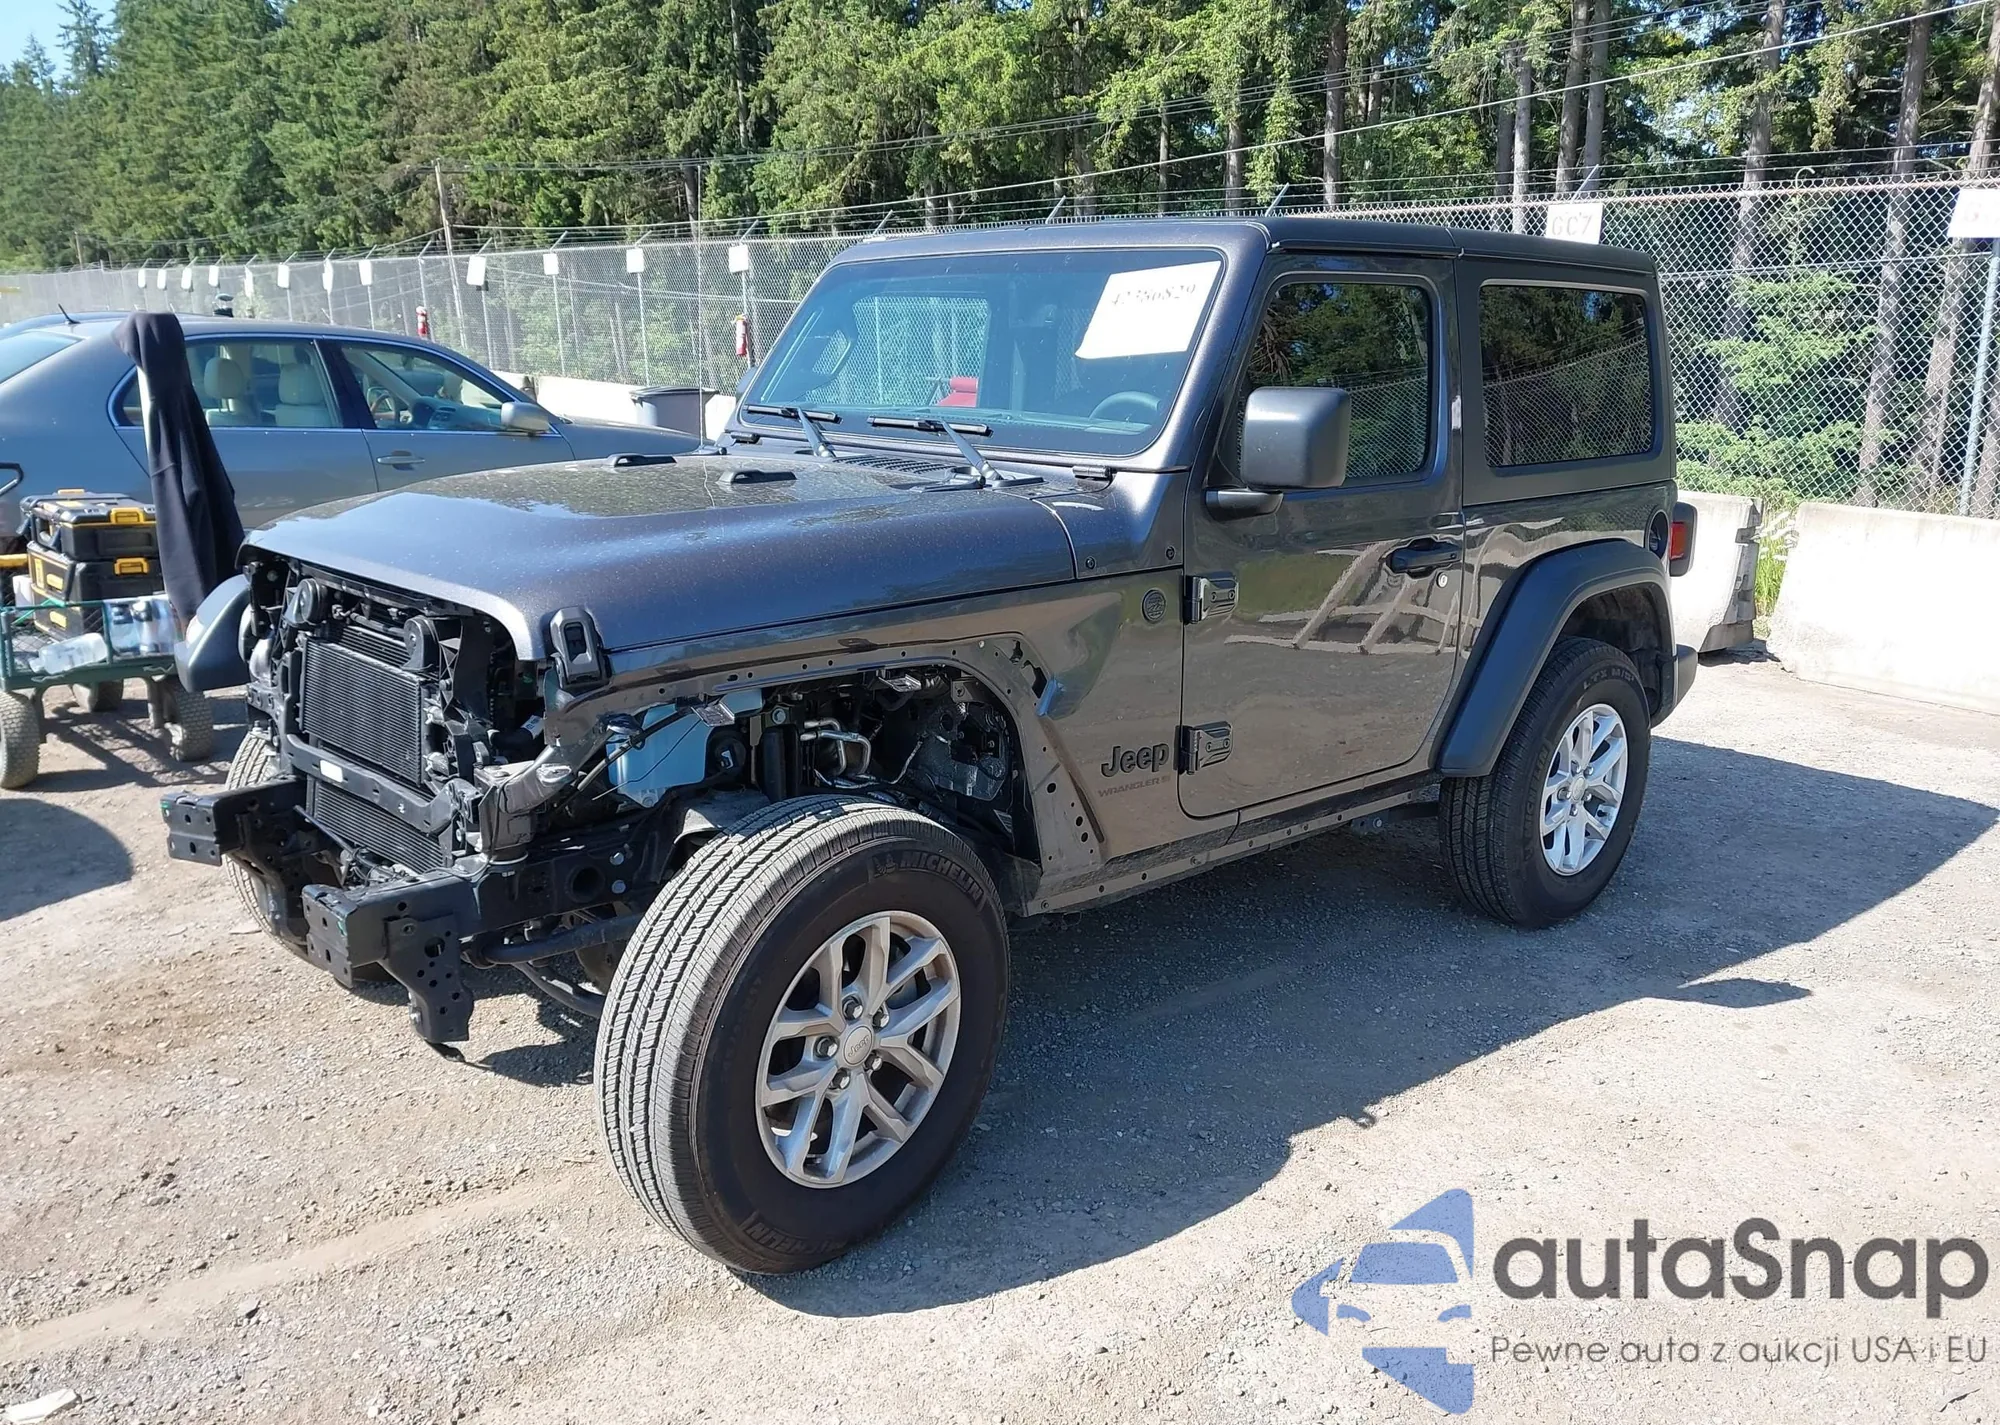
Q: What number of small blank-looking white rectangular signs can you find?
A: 12